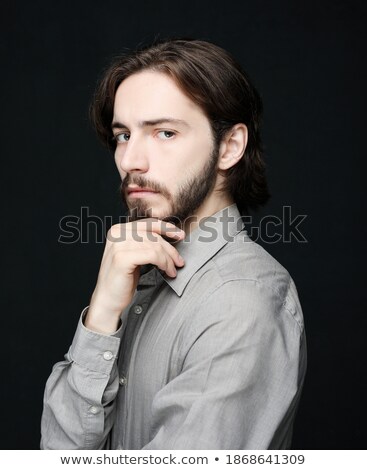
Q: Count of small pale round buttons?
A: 4